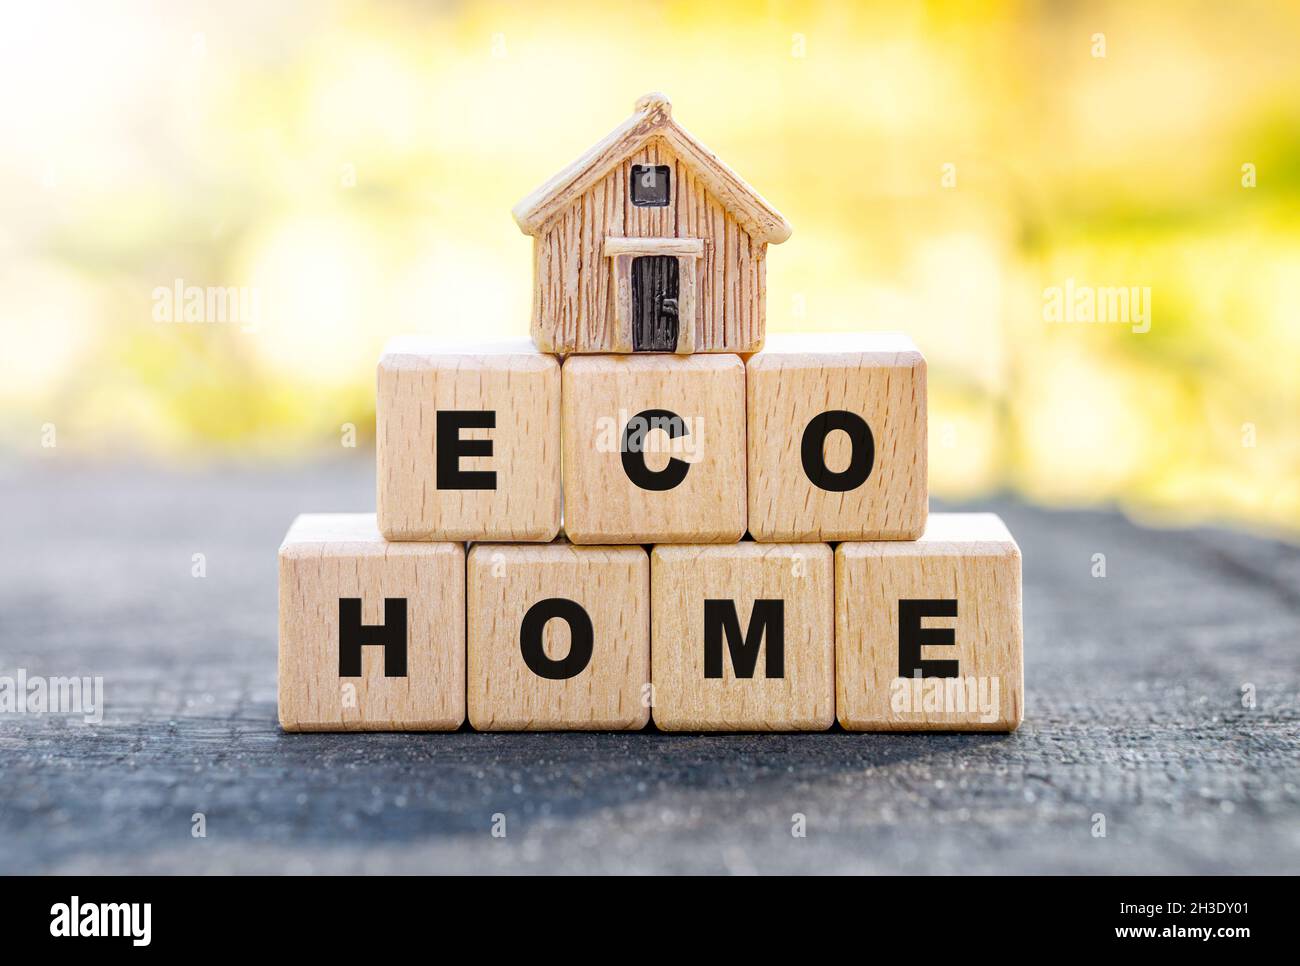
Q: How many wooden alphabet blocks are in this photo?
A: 7